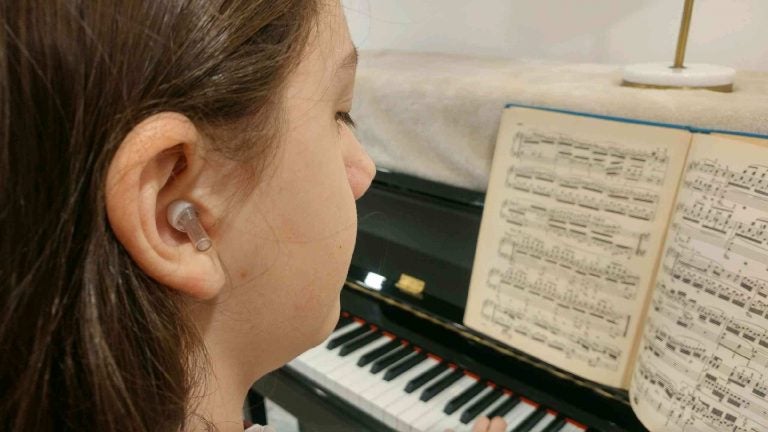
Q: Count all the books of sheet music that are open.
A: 1